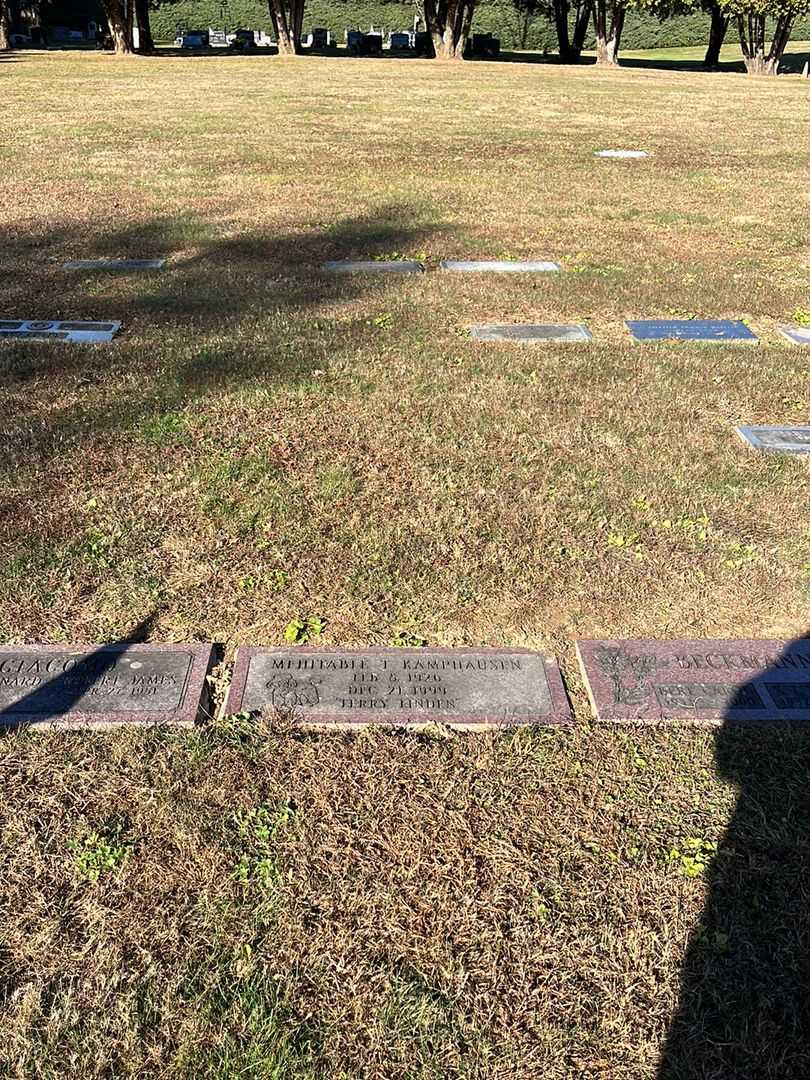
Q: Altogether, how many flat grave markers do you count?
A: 12